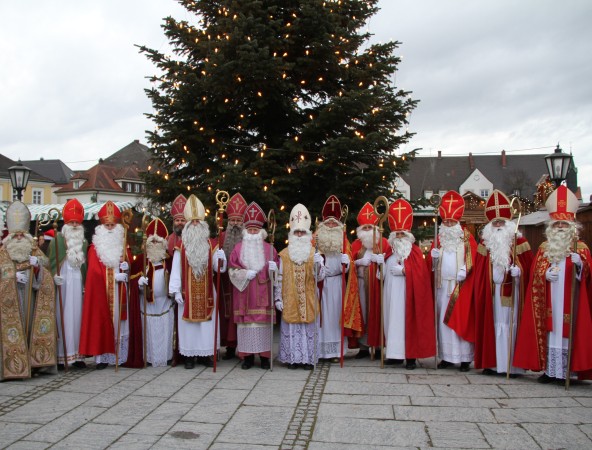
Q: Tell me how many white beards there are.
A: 13